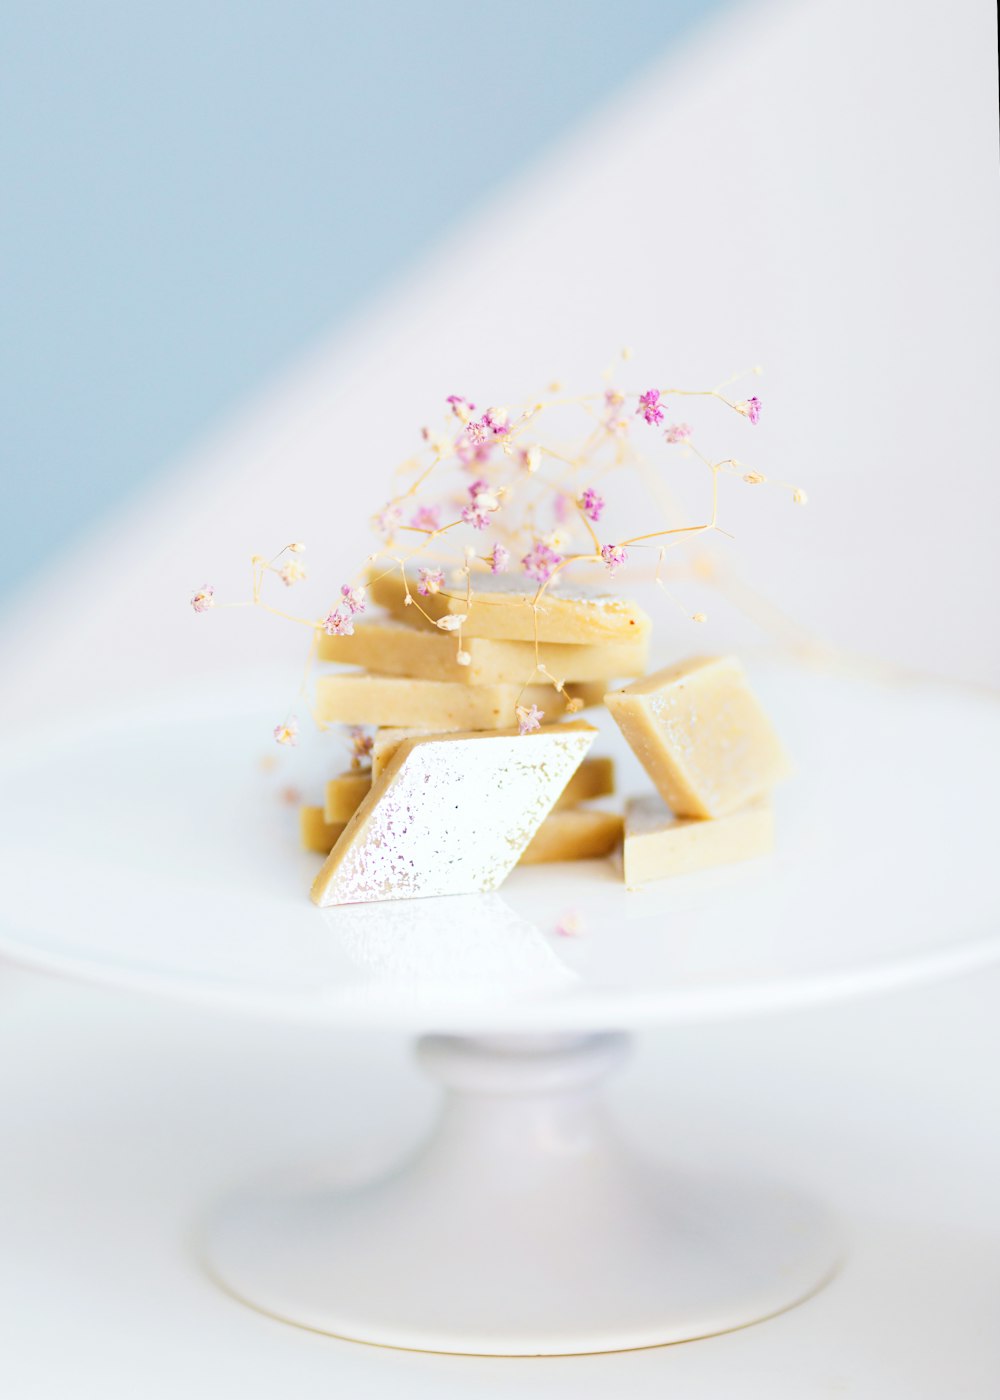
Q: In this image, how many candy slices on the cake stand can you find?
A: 9